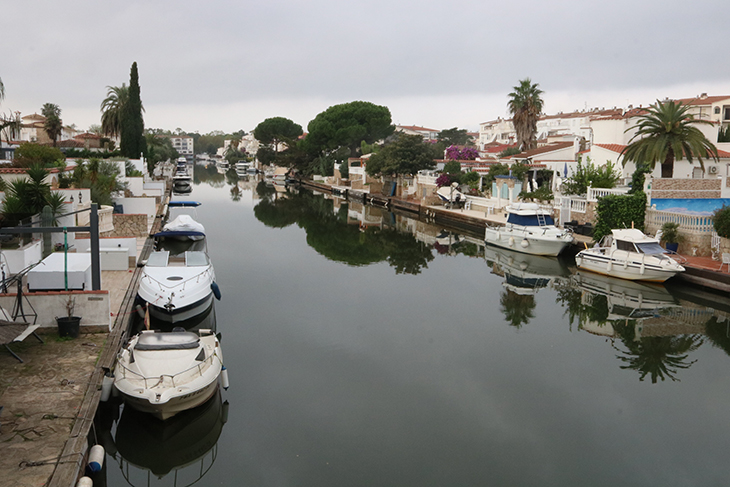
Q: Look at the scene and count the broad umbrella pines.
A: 2